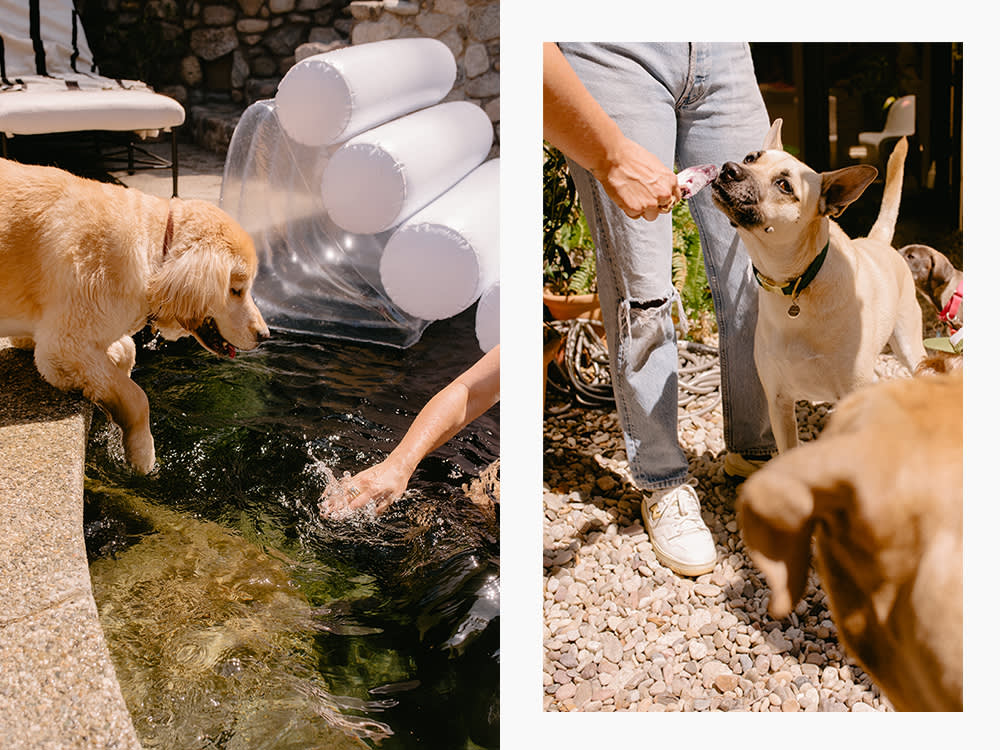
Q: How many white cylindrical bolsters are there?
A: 4